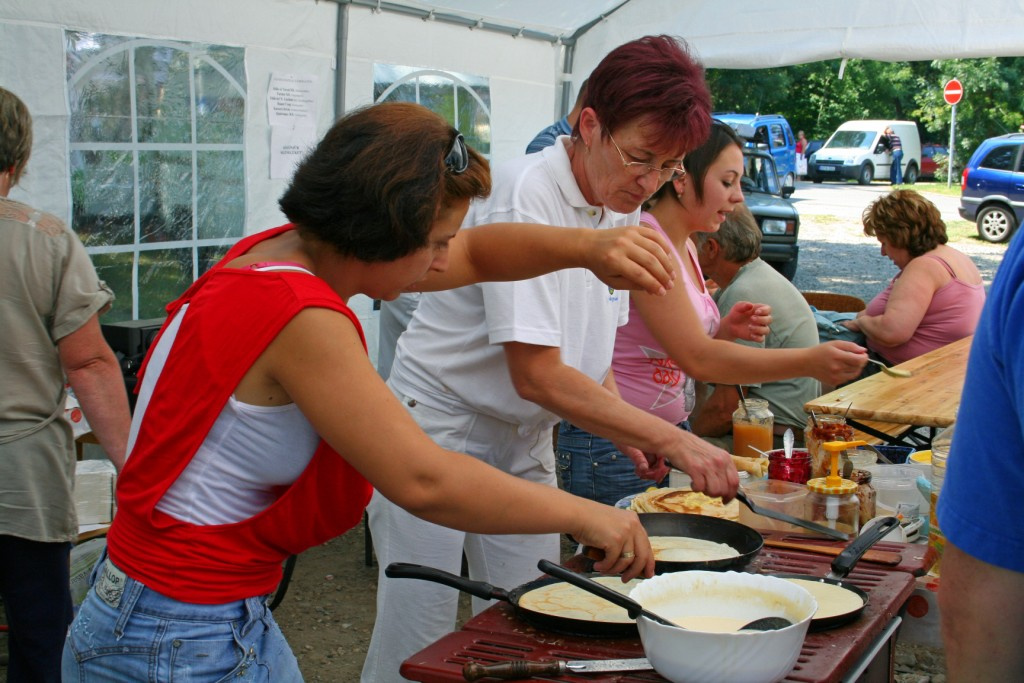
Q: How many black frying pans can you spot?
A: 3